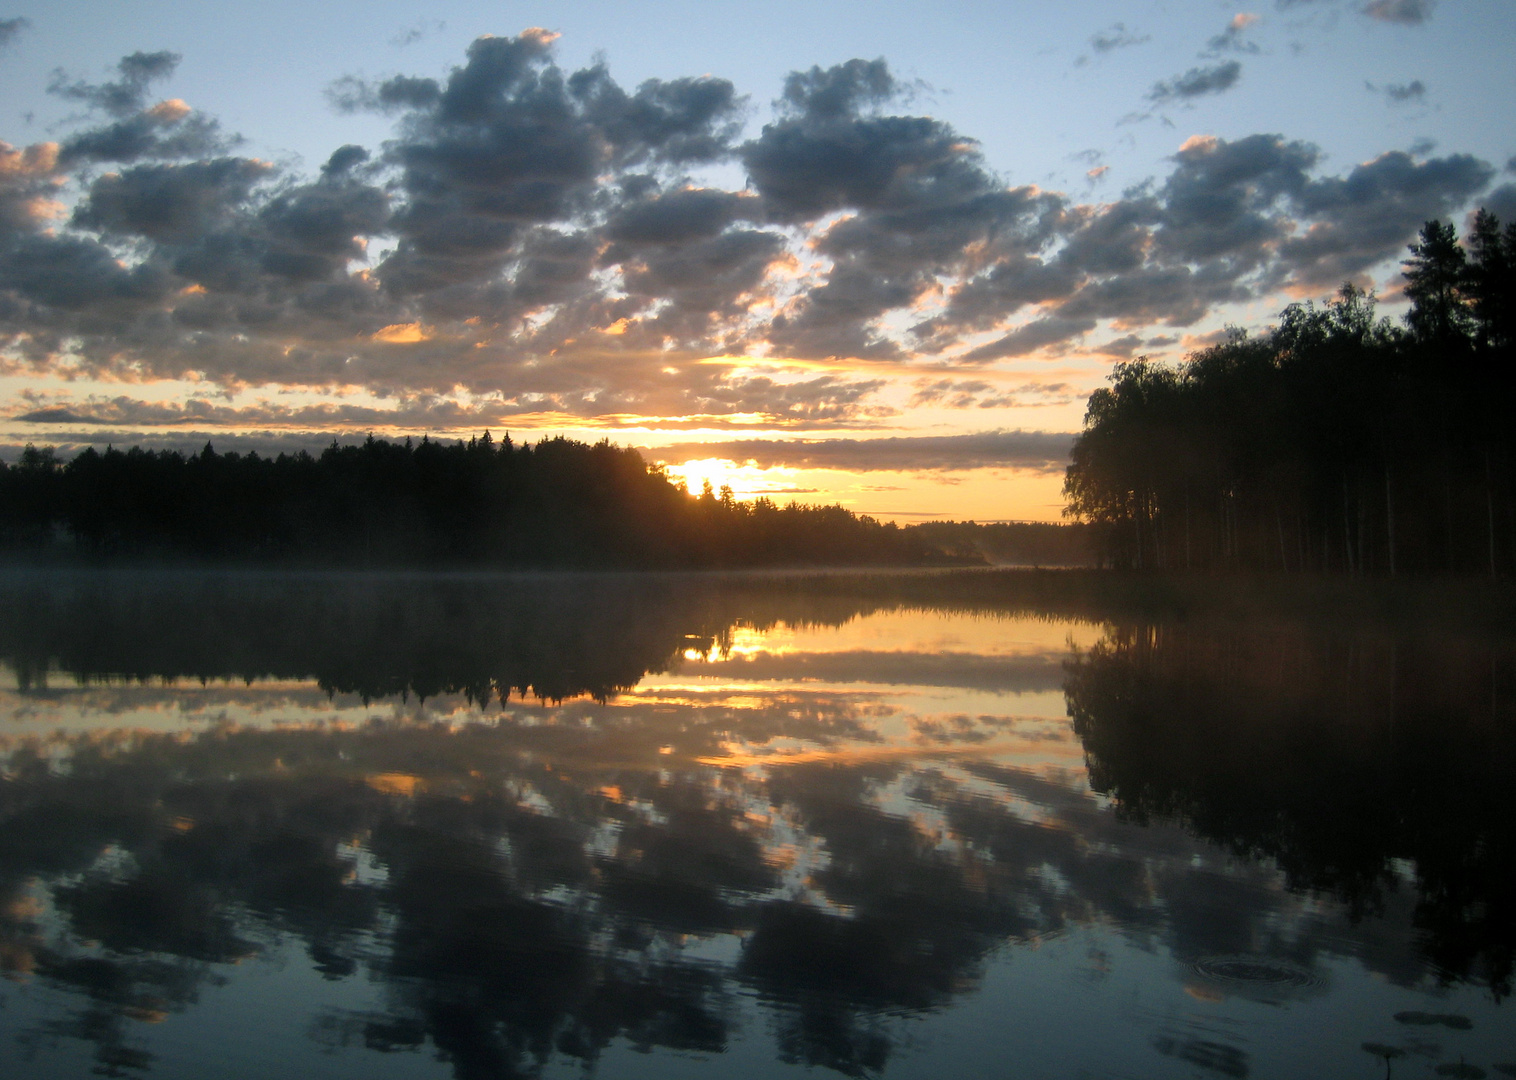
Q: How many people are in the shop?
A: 0